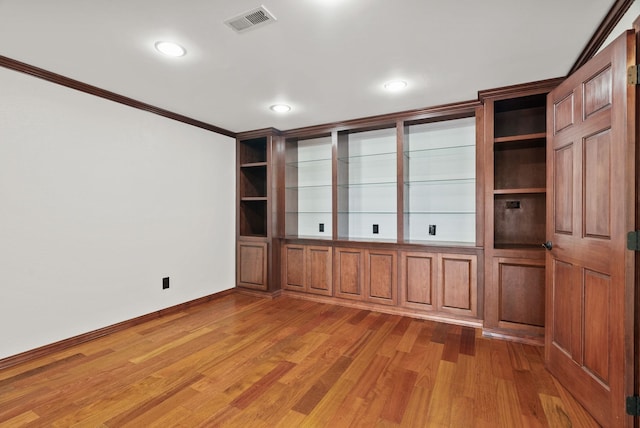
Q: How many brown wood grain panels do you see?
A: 14